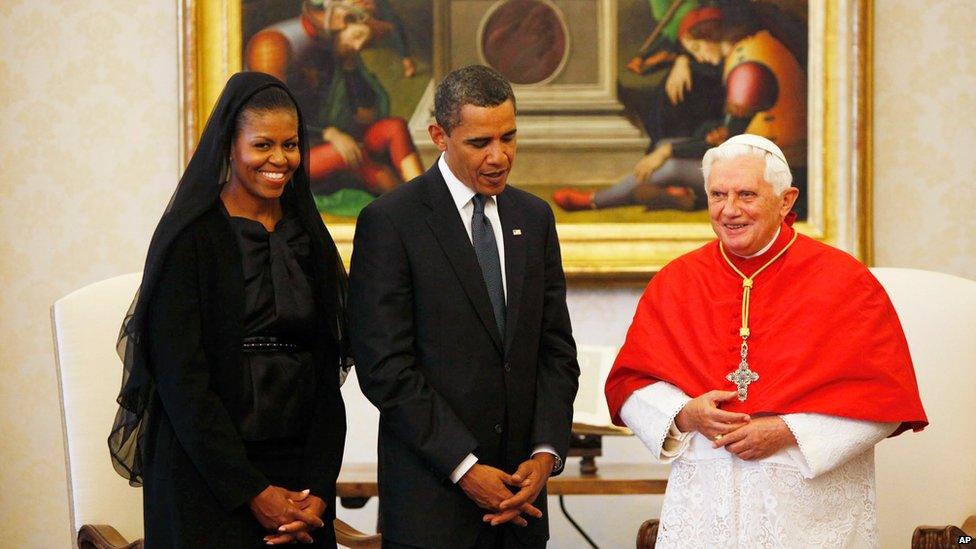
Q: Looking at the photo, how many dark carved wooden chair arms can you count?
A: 4